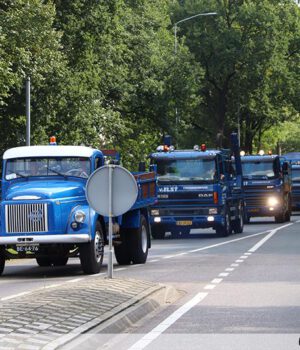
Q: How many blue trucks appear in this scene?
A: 4